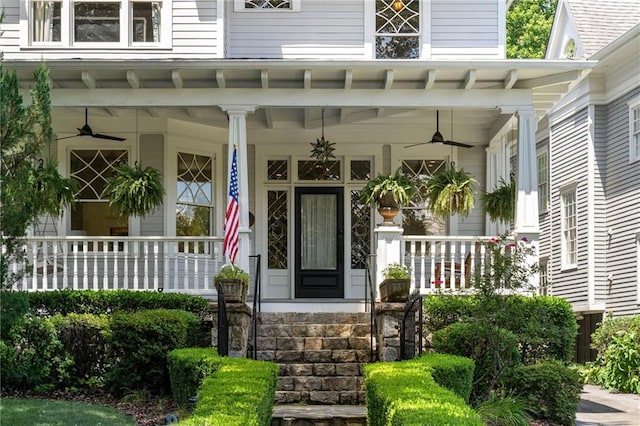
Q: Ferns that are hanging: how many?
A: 4